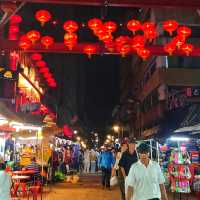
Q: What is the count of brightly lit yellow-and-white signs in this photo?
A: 1